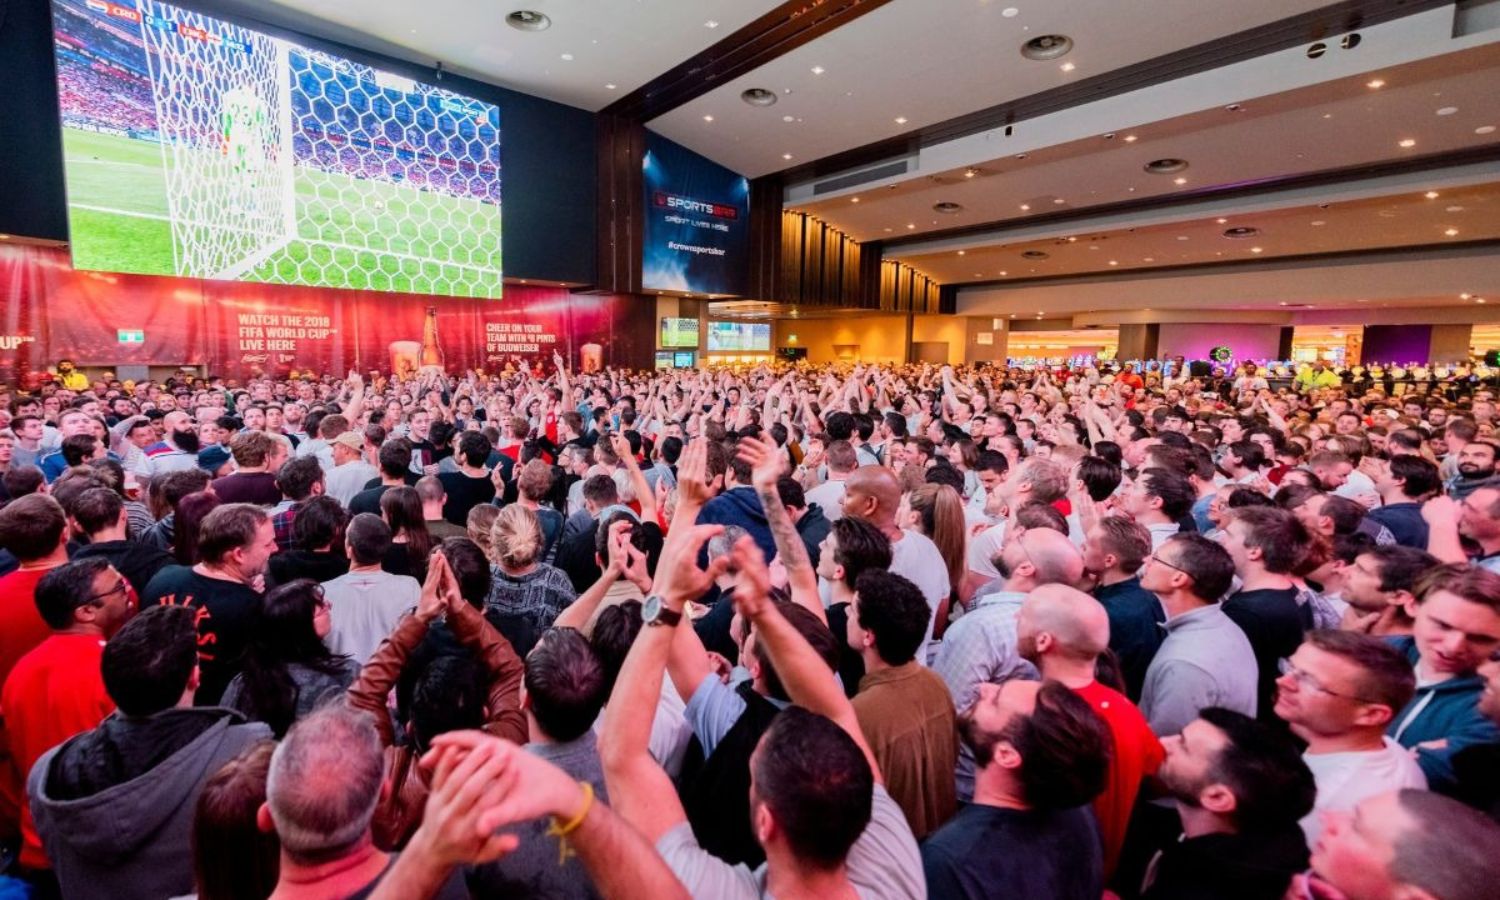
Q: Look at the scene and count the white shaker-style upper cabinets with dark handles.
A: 0